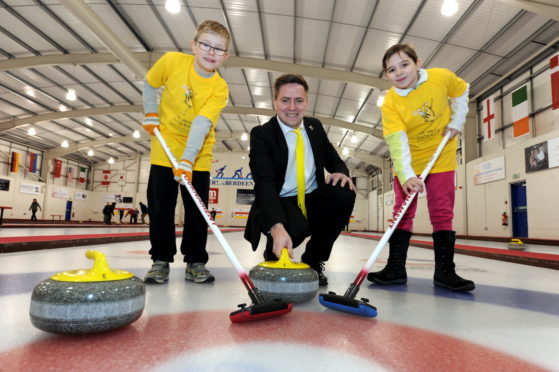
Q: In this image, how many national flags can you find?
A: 10